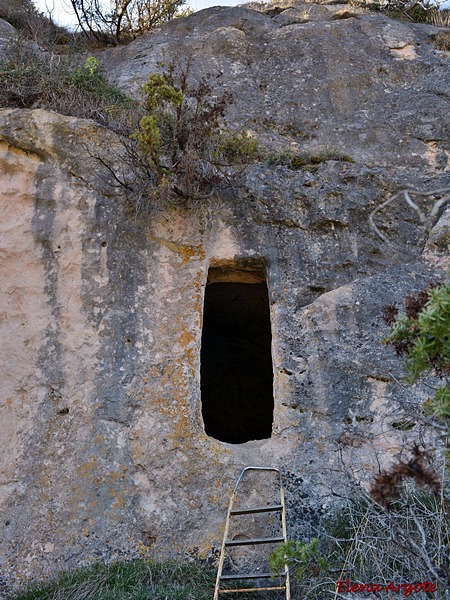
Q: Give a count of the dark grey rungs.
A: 3